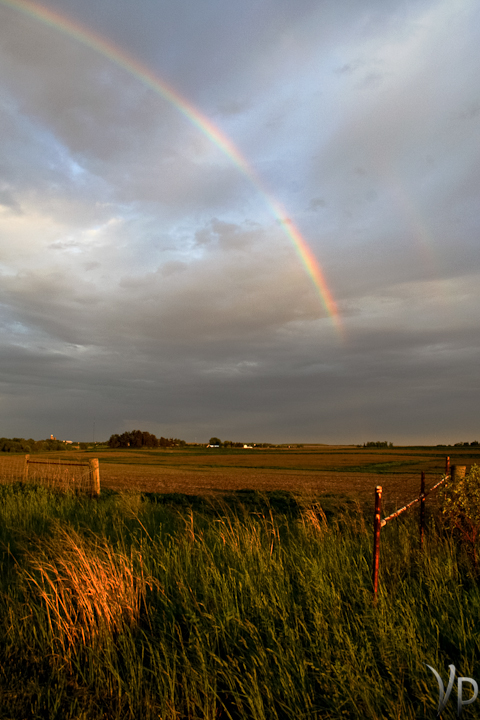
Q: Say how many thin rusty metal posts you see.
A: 3